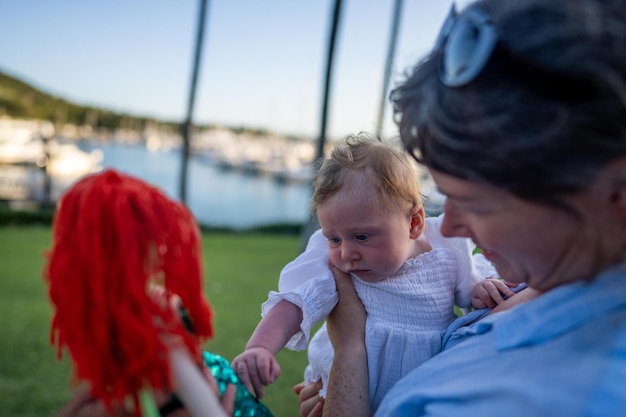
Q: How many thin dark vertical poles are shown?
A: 3